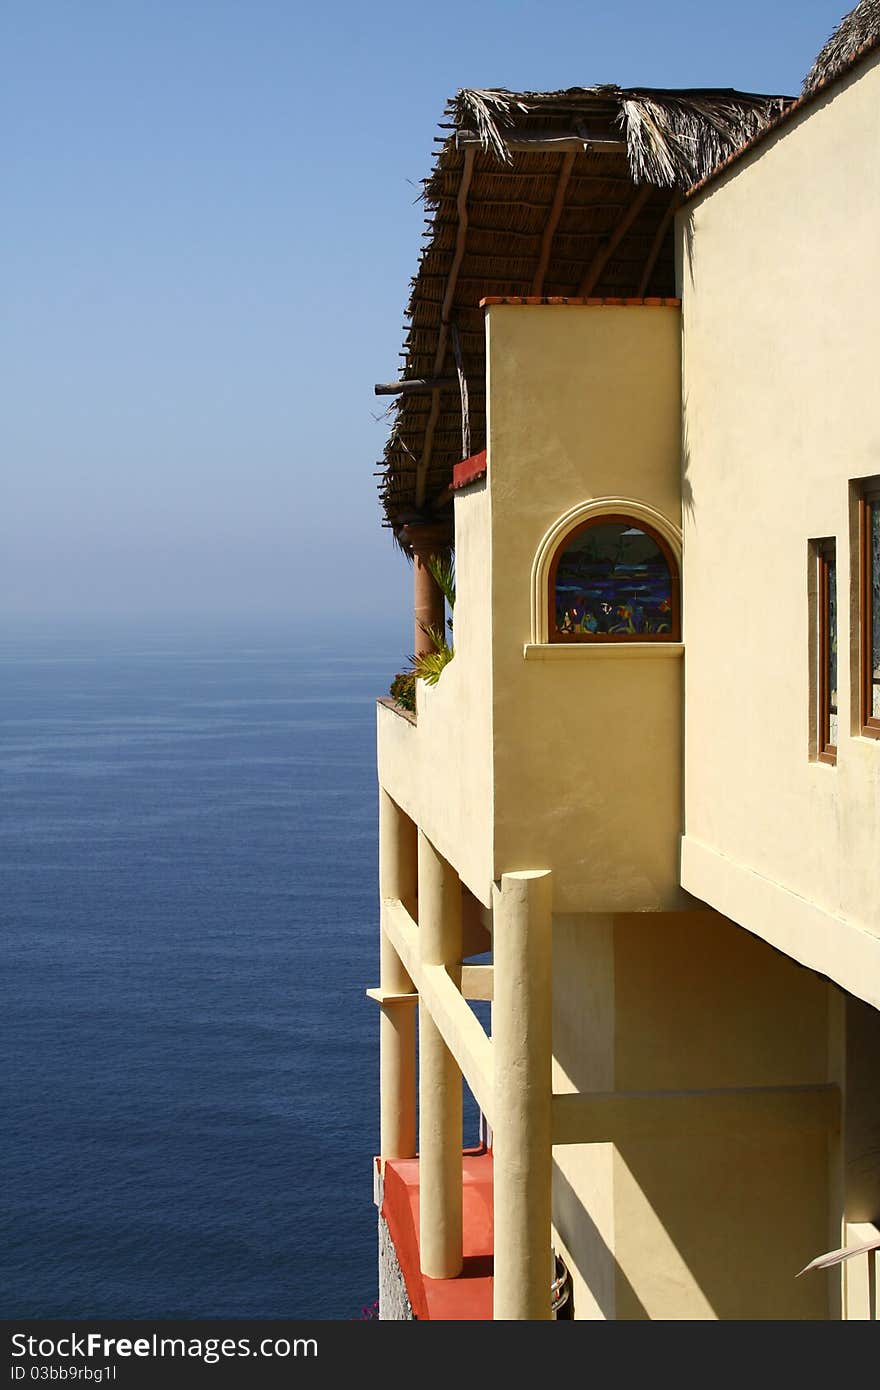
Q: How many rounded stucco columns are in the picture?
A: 3